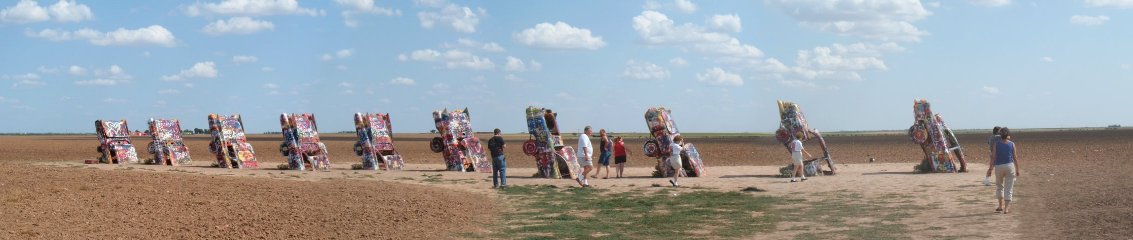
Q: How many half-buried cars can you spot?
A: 10